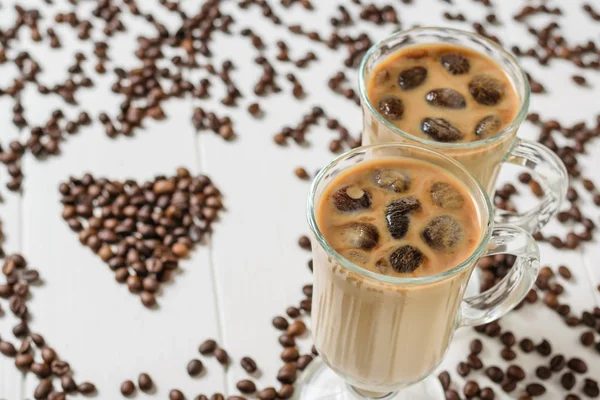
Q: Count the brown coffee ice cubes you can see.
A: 14